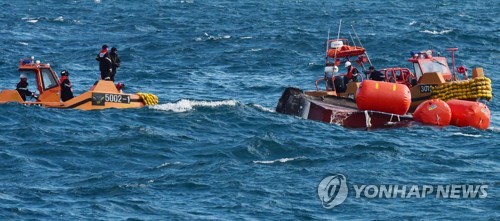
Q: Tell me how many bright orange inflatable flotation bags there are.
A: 3